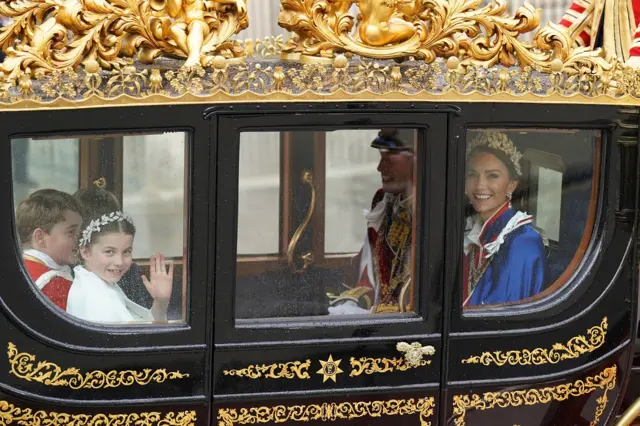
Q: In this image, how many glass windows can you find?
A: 3